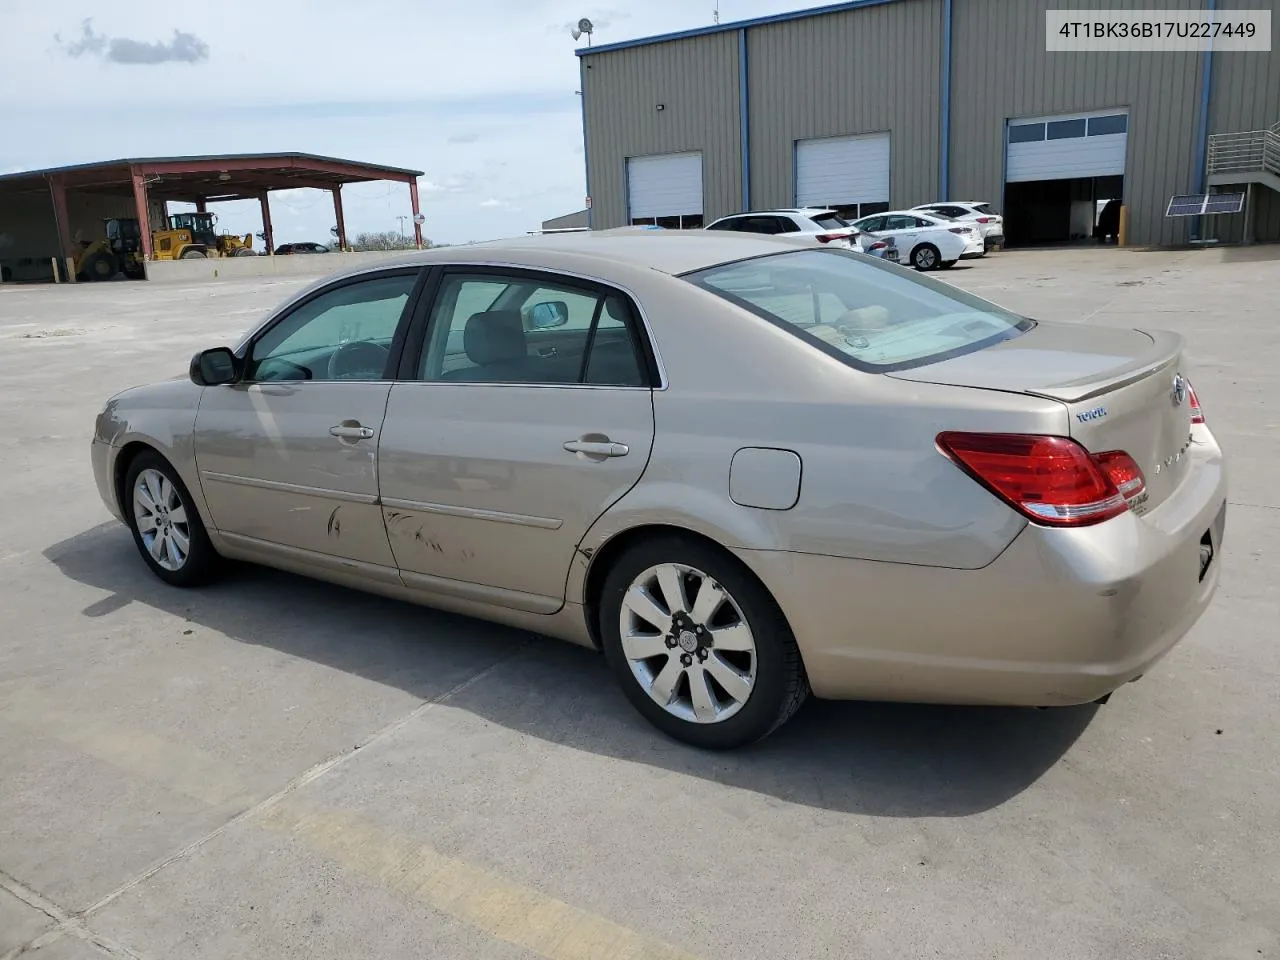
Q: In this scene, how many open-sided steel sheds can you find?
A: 1